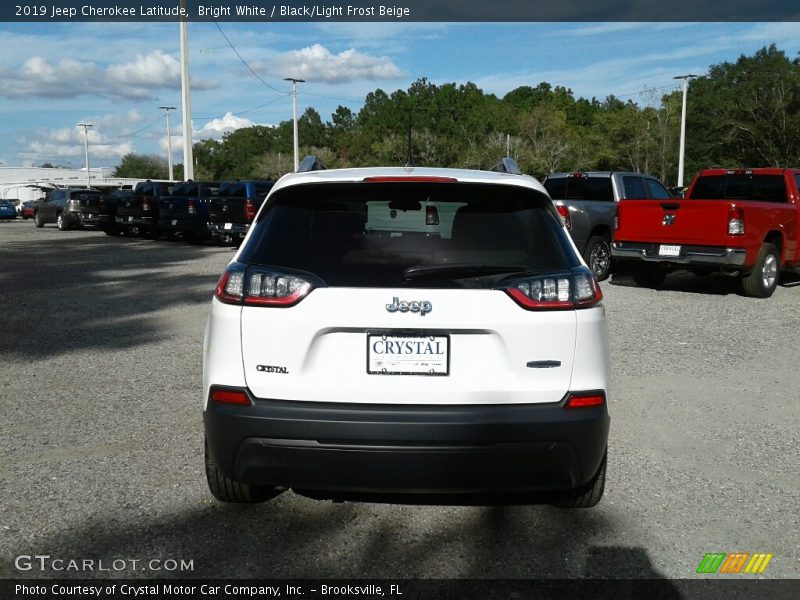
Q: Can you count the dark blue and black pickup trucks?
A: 4